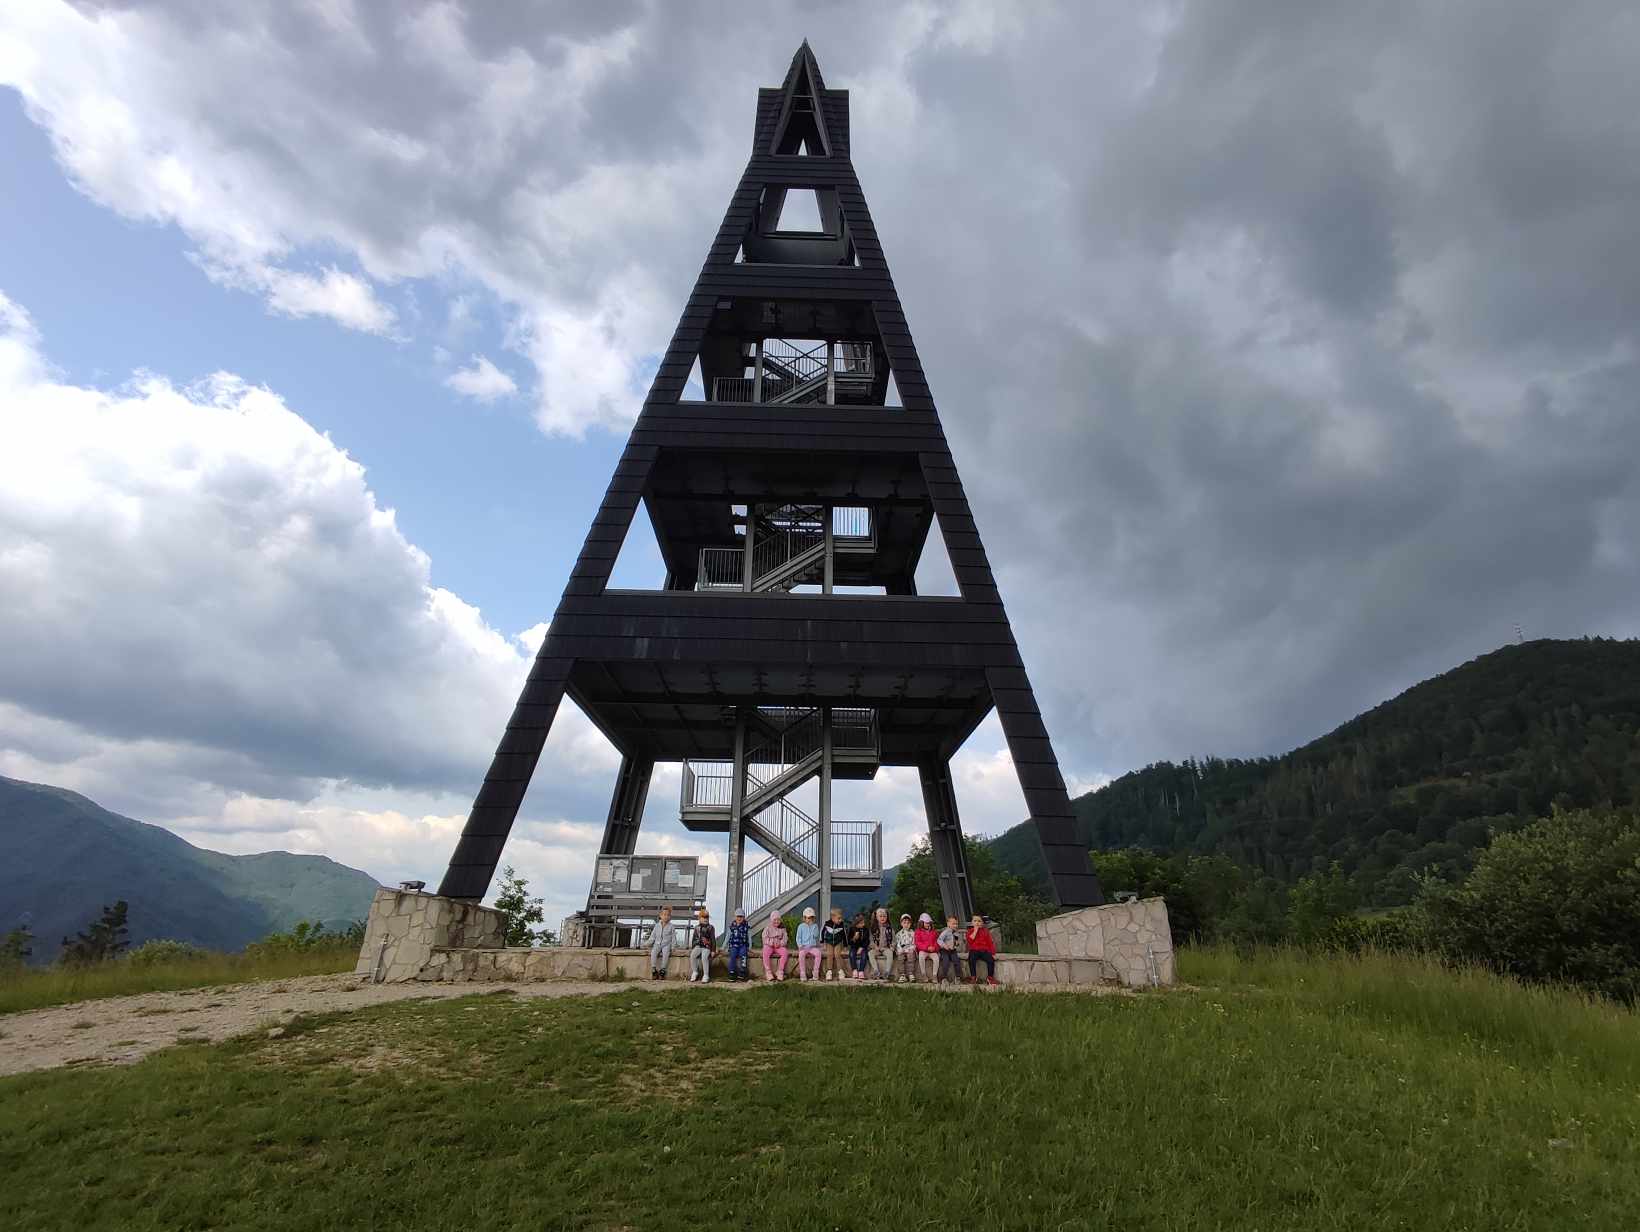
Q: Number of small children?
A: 12